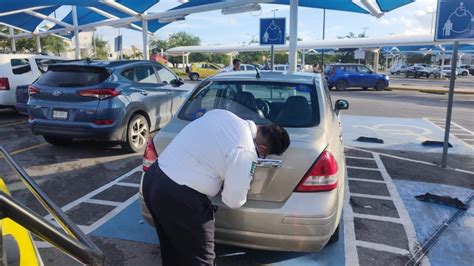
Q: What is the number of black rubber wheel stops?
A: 3